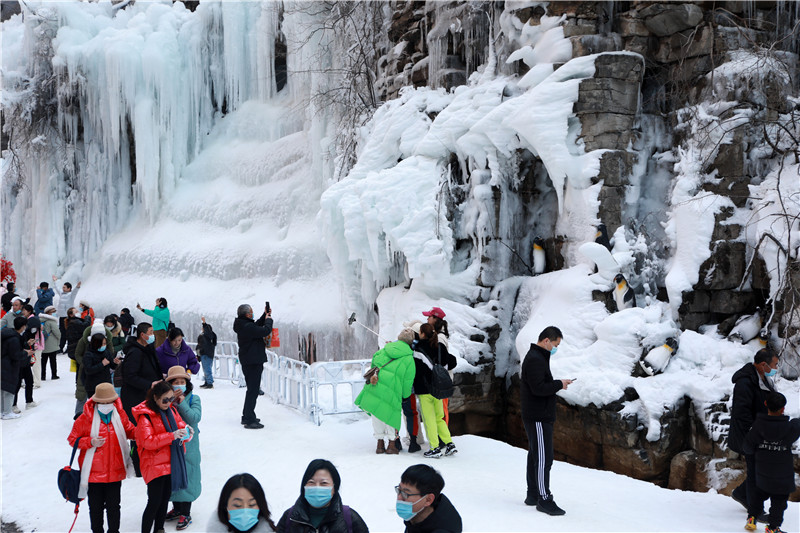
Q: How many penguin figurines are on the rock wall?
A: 6